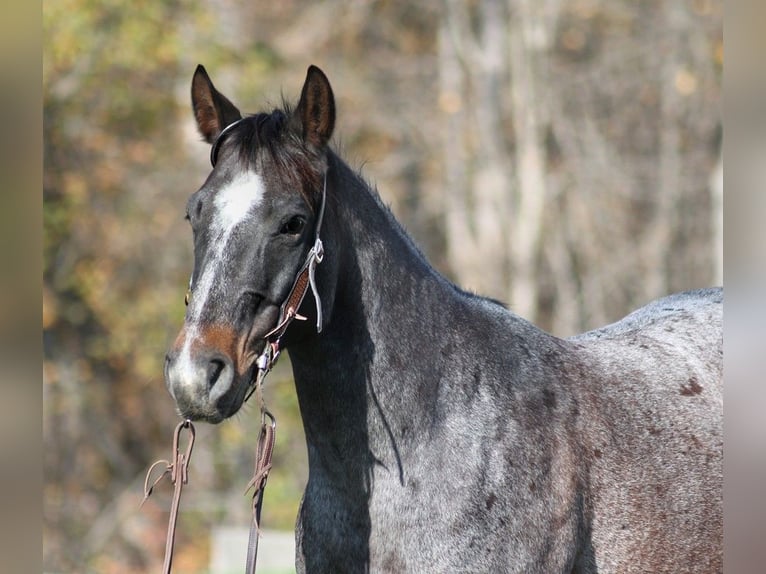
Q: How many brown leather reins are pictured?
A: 2